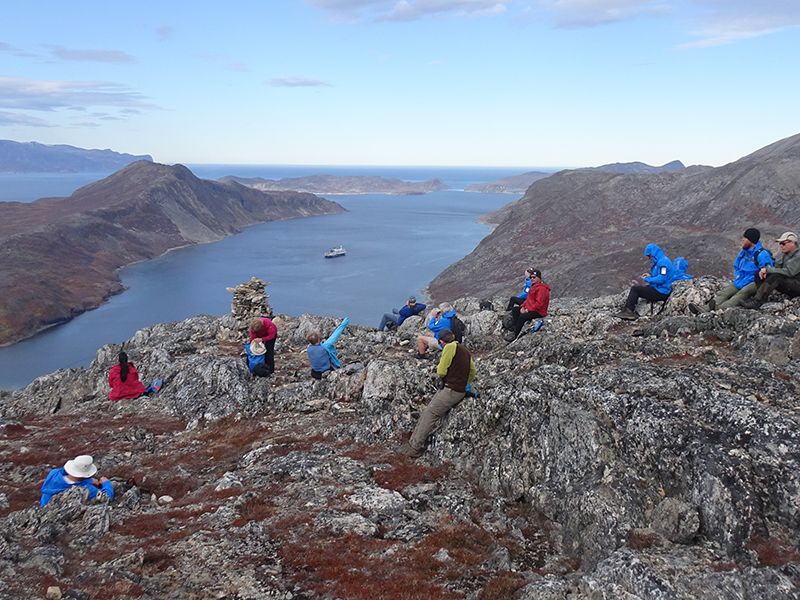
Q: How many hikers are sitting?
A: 12